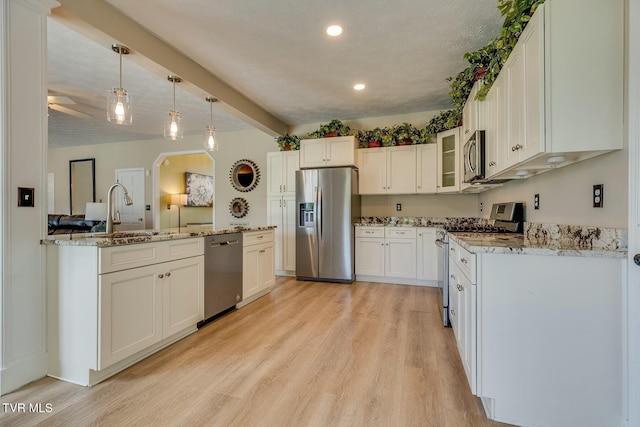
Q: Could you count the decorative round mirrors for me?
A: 2